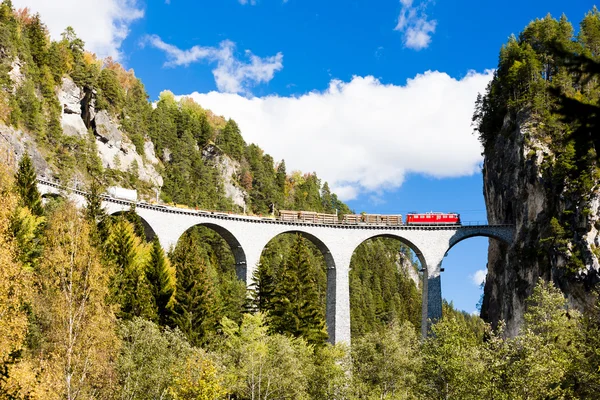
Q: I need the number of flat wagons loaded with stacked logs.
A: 2